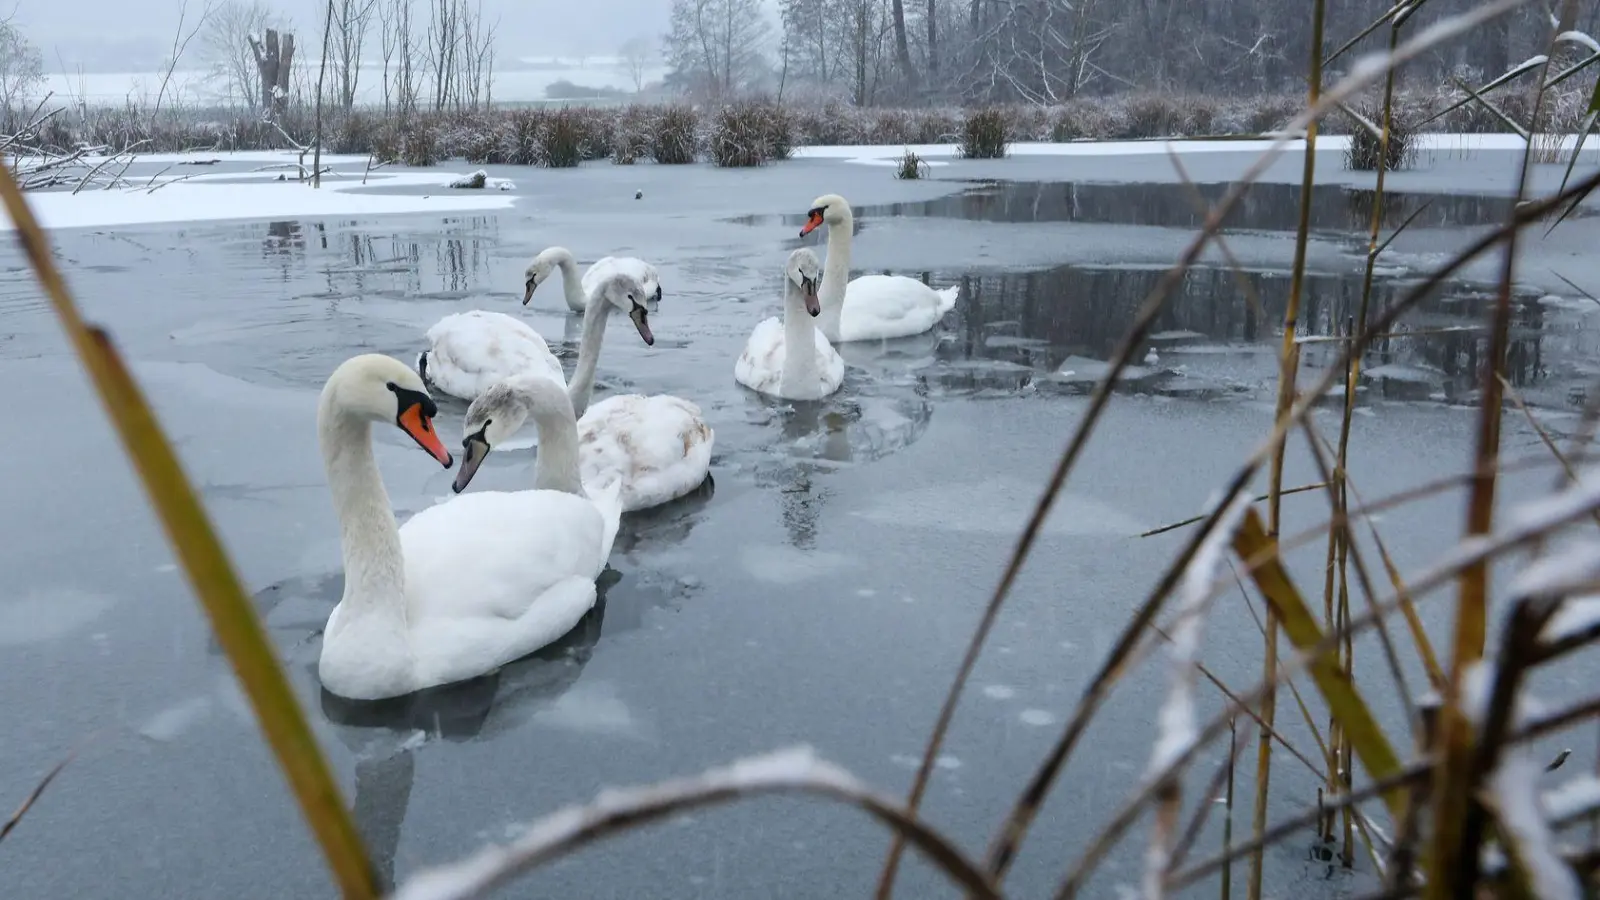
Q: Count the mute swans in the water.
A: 6